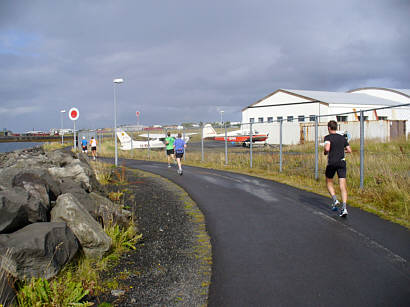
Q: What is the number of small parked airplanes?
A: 2